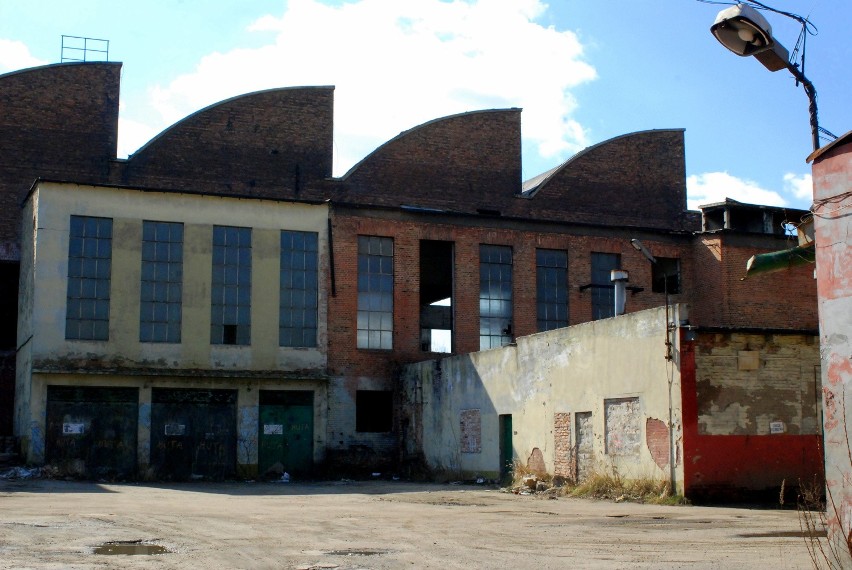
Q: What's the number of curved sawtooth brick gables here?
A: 4